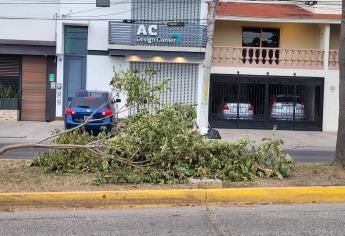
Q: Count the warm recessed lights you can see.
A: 3